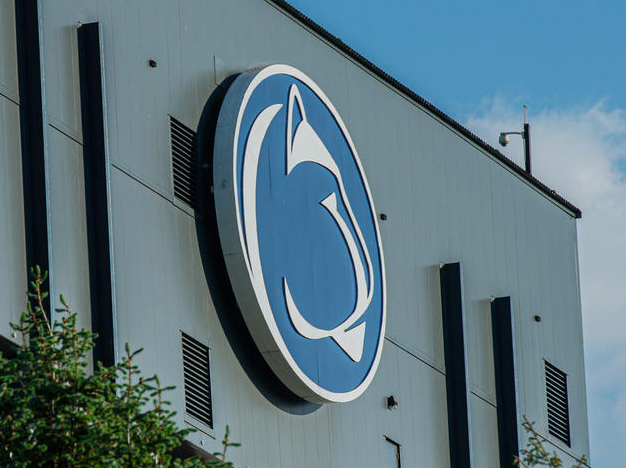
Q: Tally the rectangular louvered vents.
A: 3